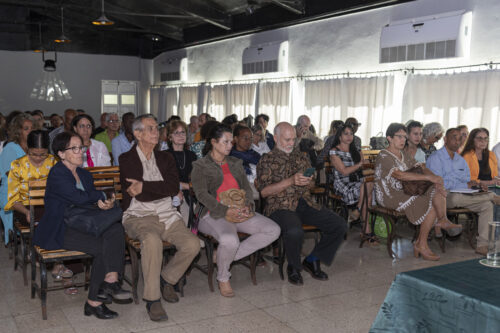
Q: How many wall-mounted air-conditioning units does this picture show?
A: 3